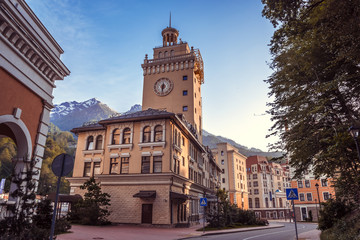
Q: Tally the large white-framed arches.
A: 1